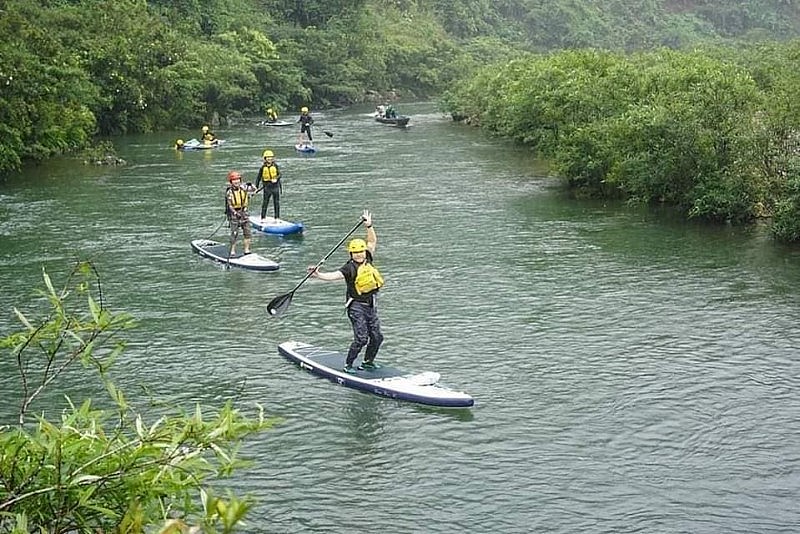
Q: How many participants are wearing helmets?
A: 7